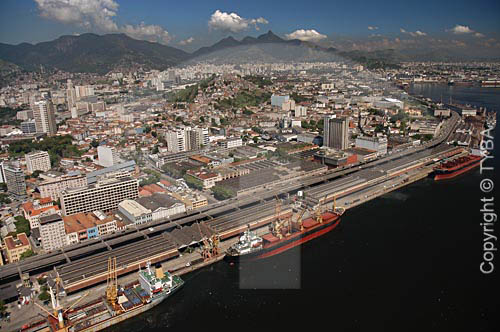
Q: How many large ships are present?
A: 3